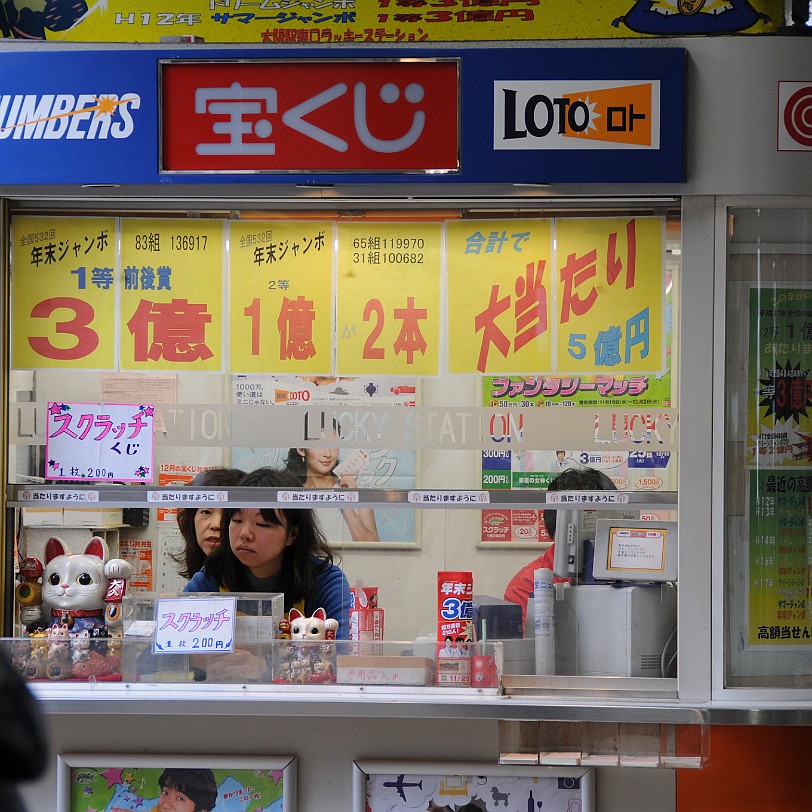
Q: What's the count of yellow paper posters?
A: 6